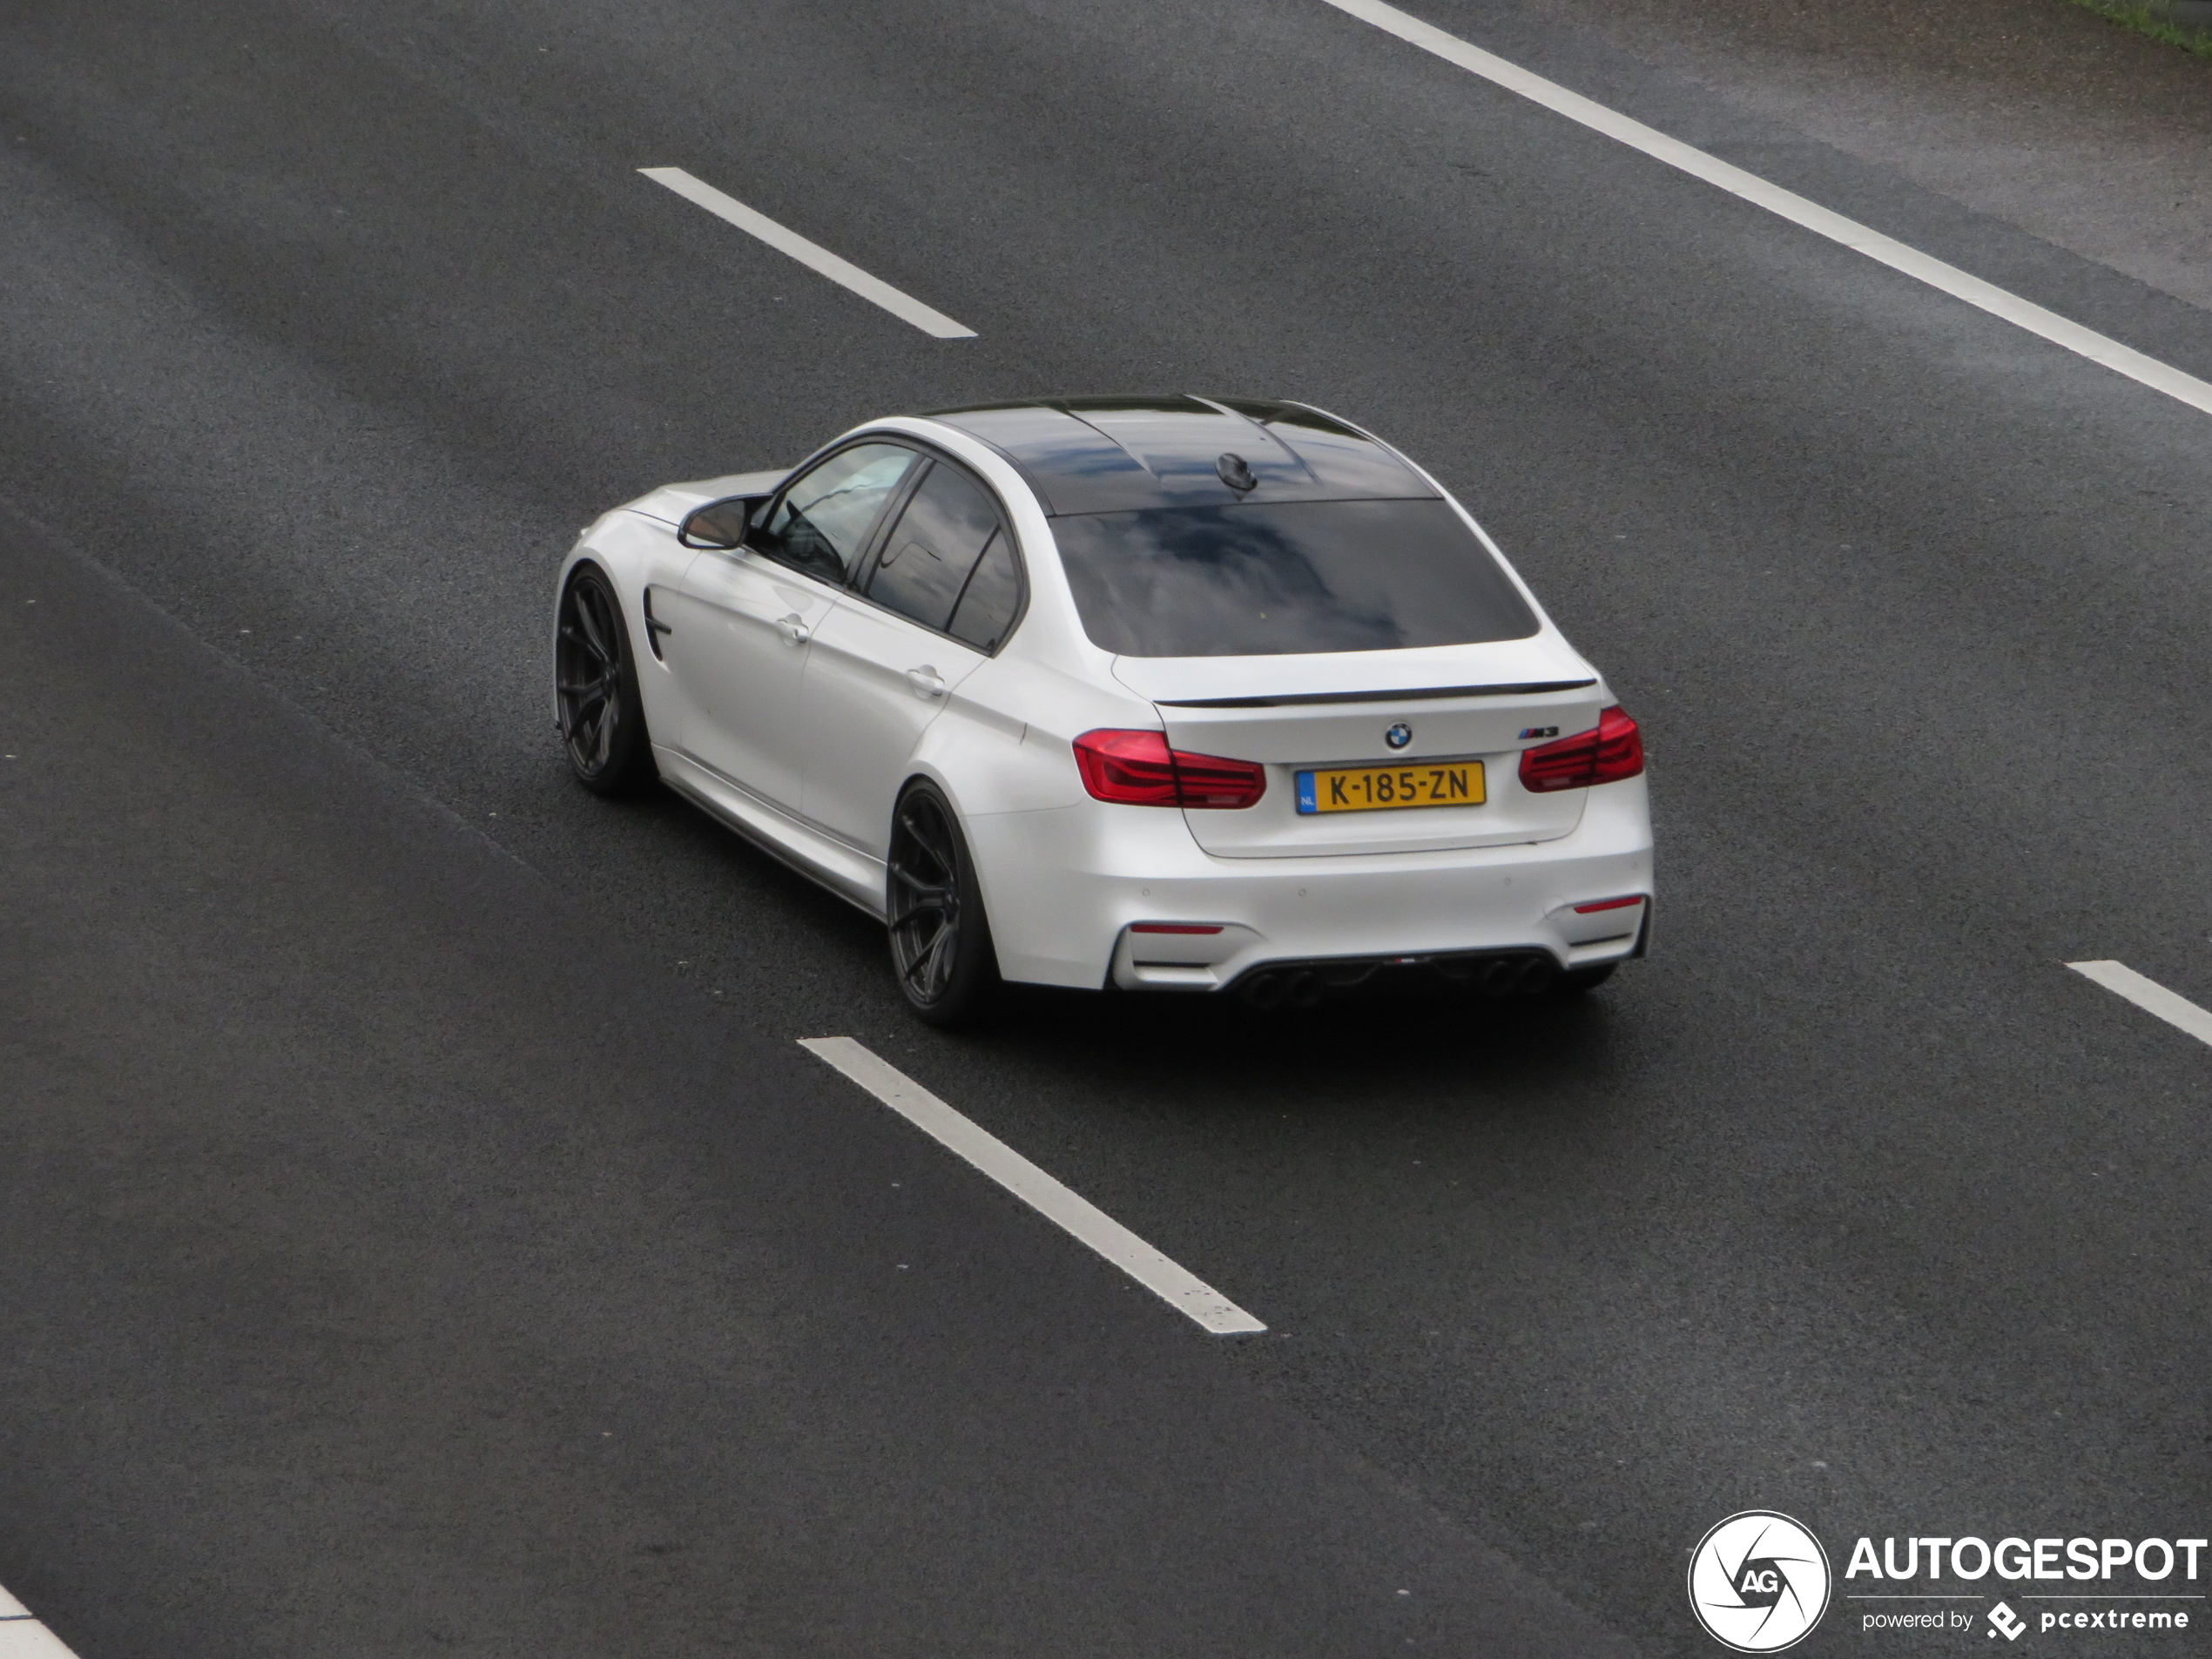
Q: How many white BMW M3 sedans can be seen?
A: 1